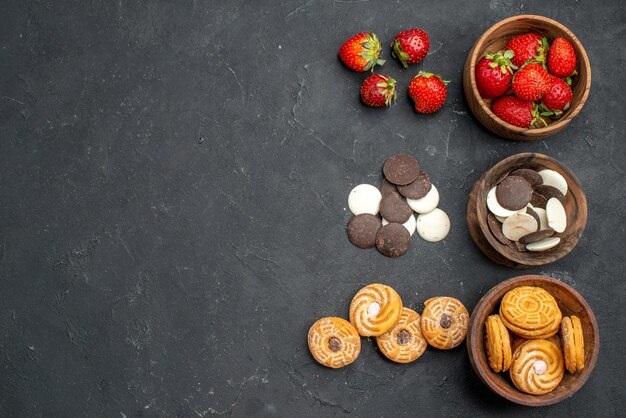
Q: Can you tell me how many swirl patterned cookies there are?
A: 2